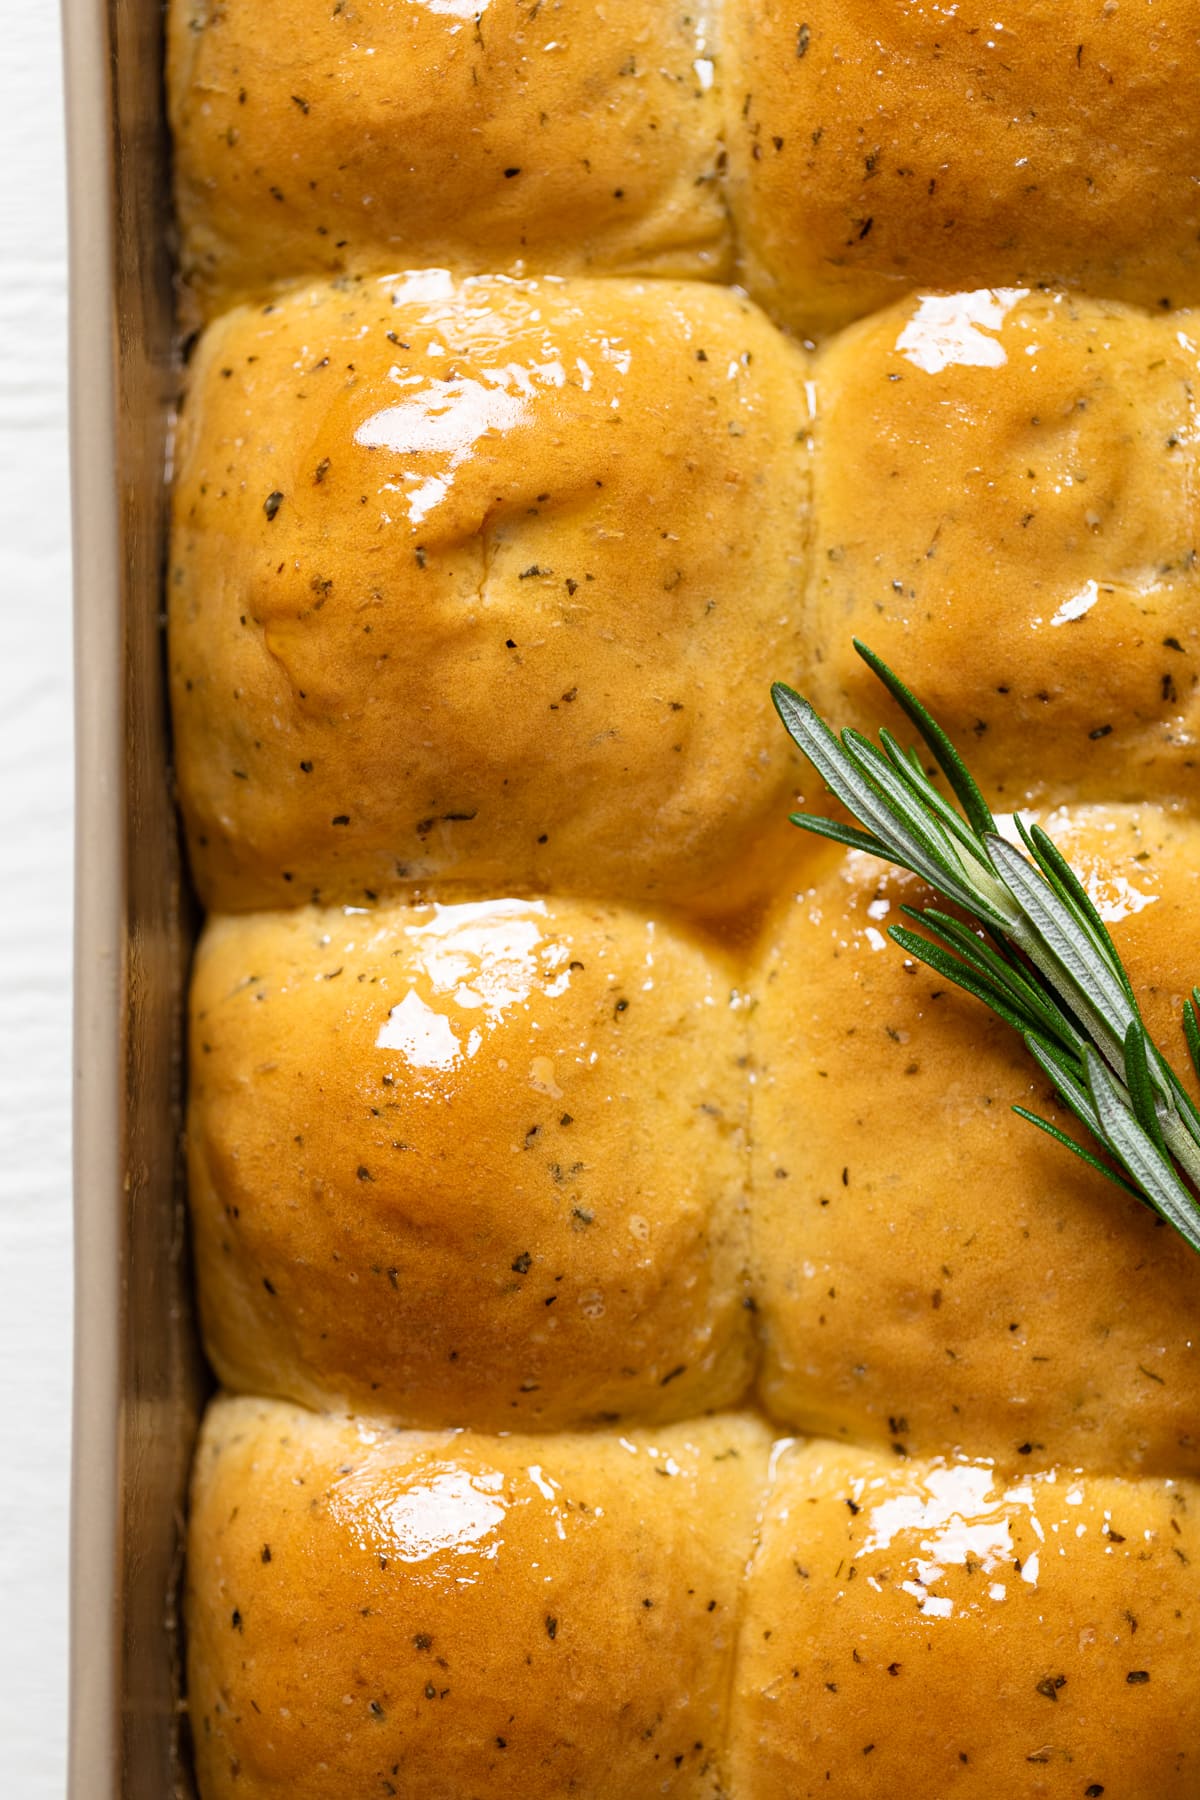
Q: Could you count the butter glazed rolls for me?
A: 8